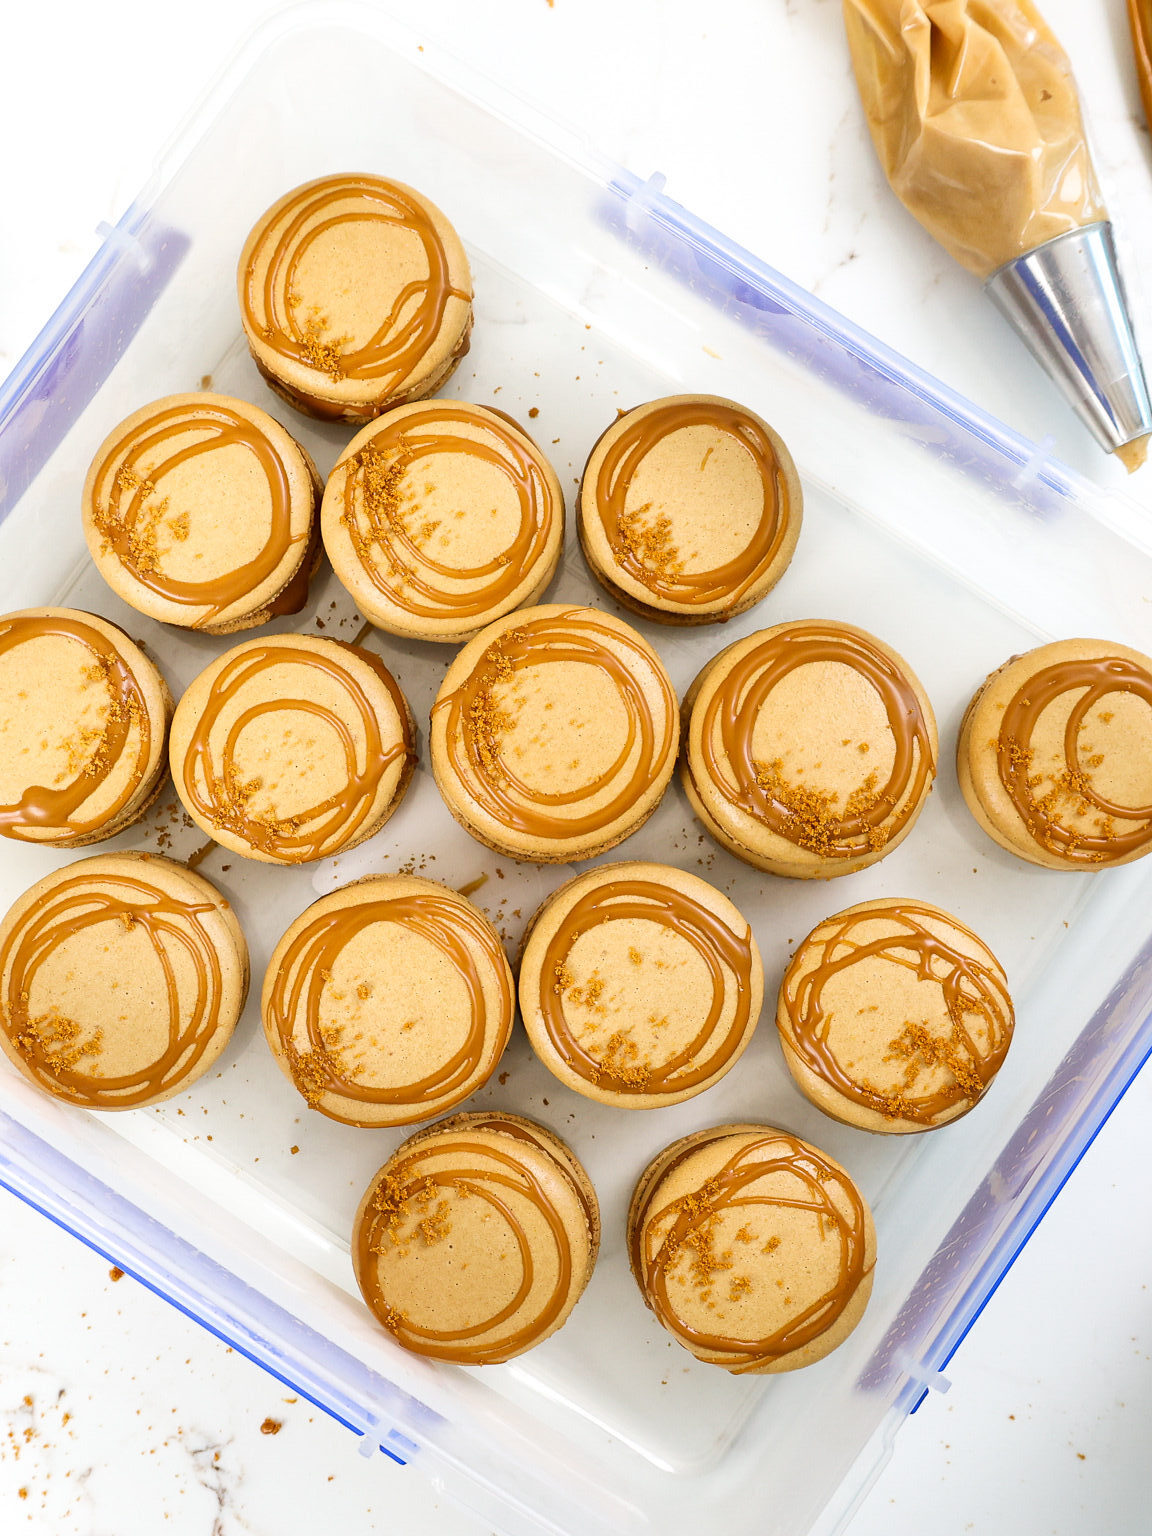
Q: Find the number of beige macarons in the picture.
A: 15